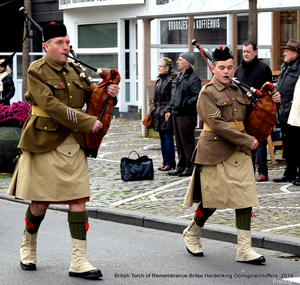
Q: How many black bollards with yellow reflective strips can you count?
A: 0